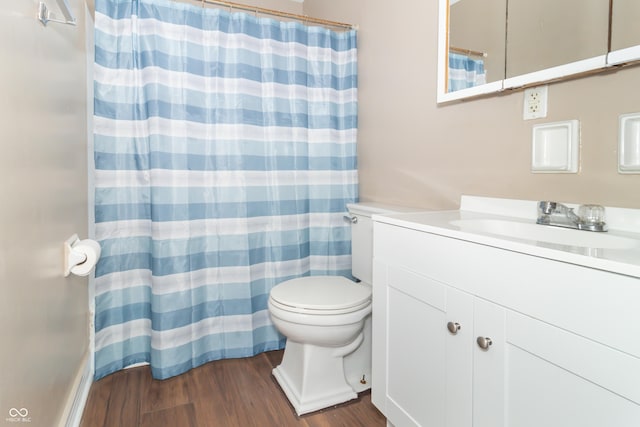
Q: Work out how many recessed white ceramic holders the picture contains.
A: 2